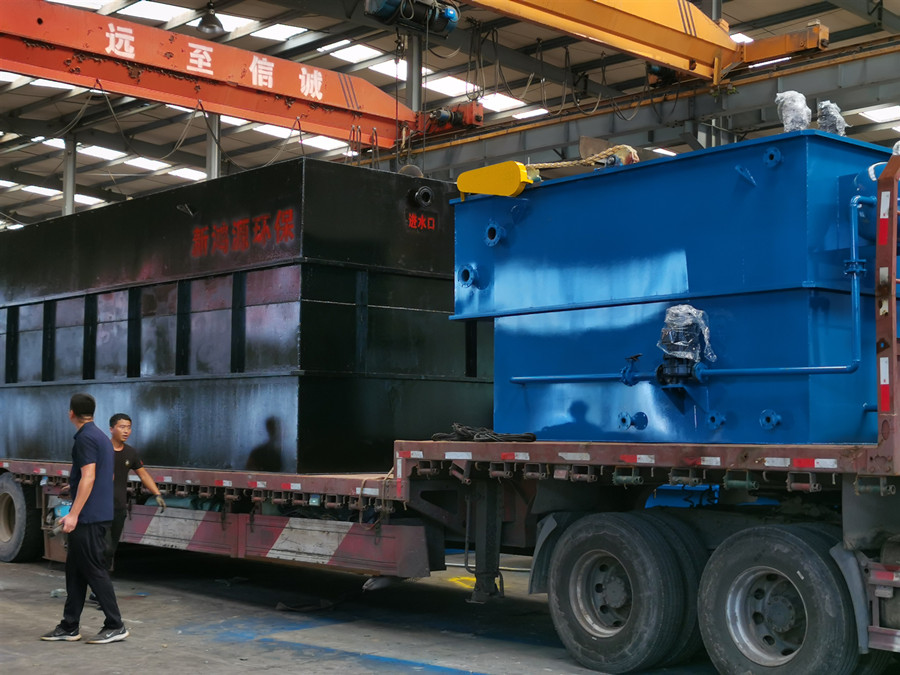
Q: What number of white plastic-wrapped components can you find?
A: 3